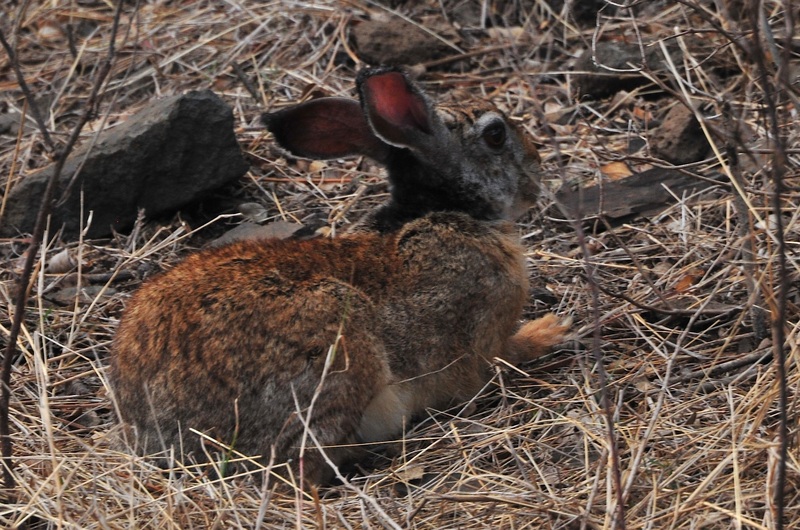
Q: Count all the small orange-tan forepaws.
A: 1